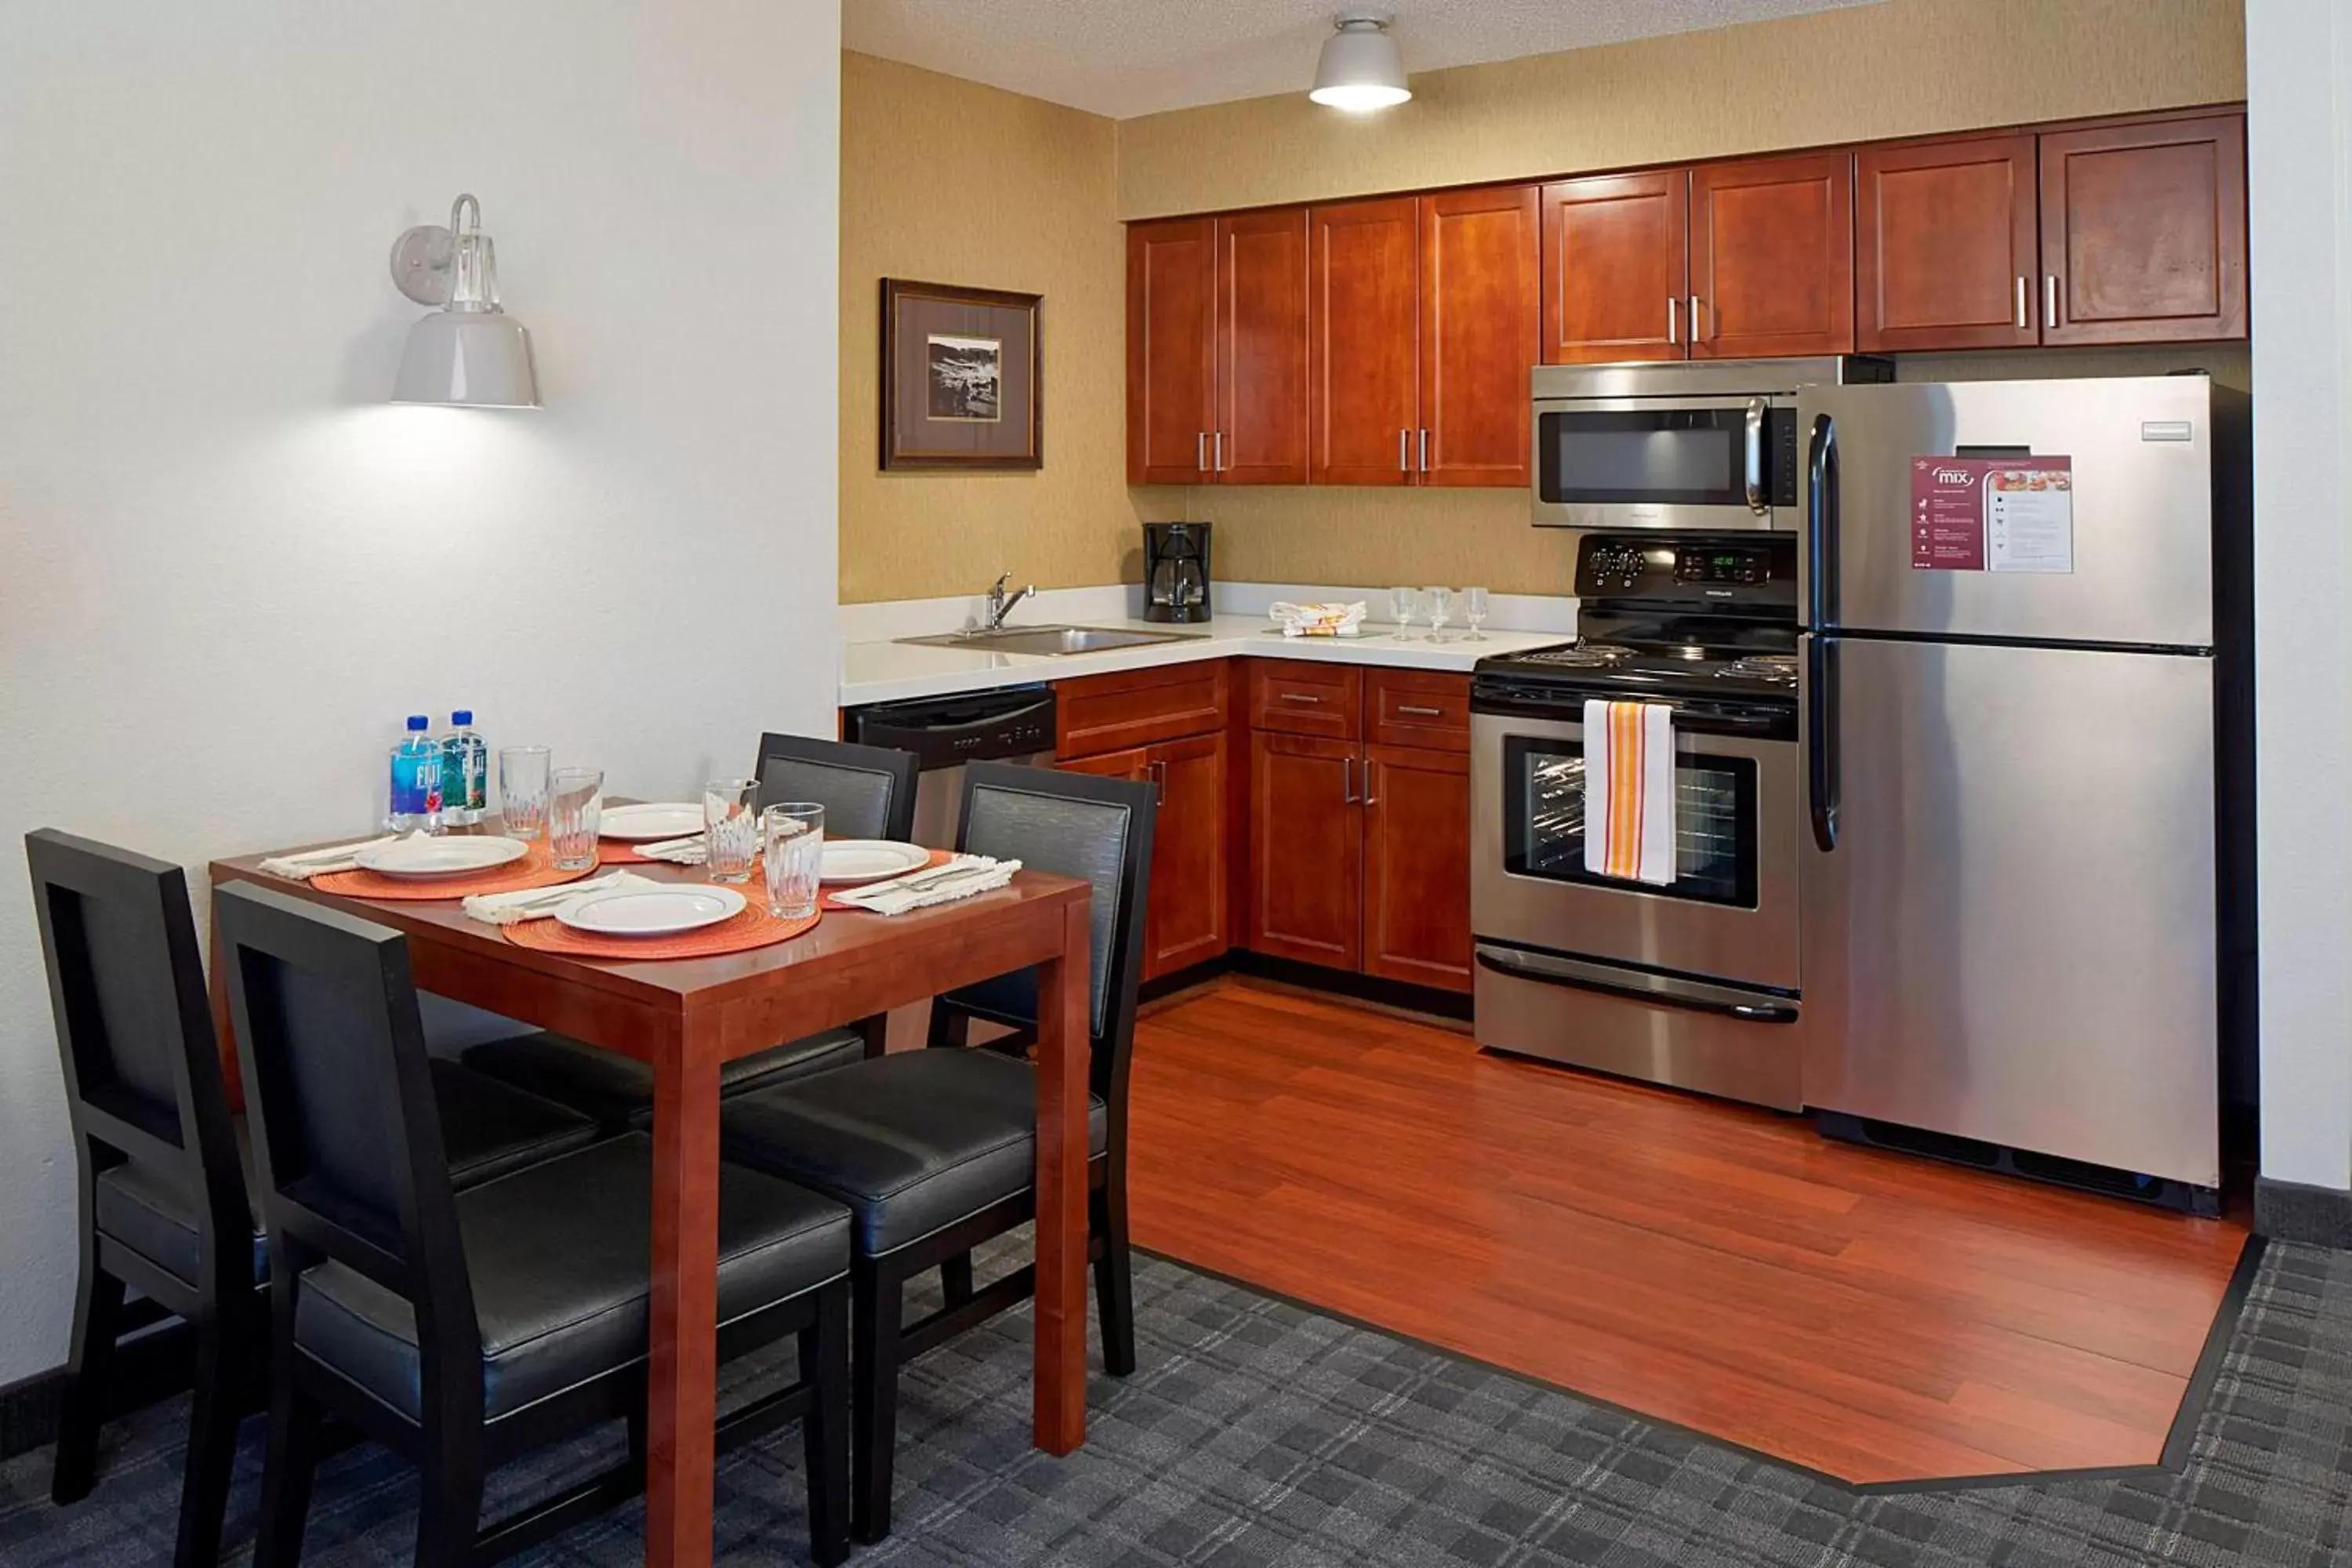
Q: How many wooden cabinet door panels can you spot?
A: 12